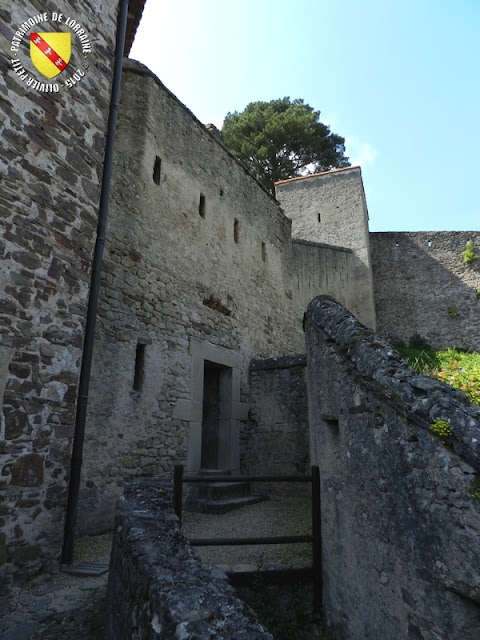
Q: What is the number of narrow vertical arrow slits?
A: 6